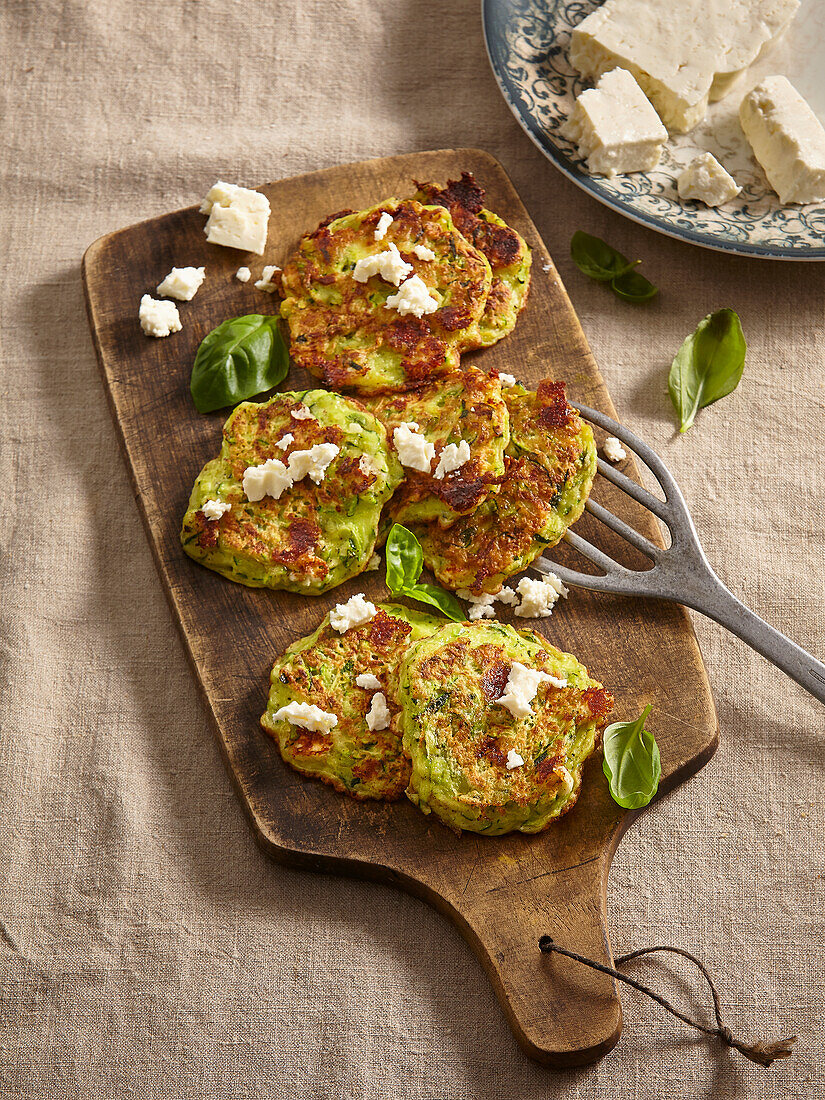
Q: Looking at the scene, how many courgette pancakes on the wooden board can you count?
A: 7